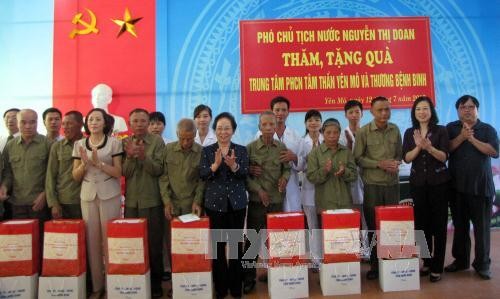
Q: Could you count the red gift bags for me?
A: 7